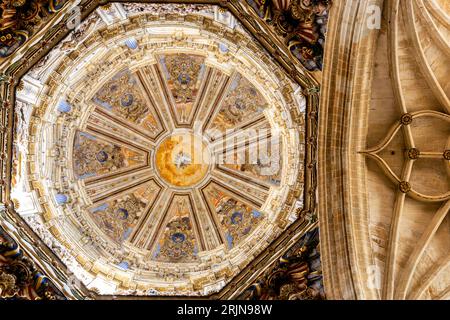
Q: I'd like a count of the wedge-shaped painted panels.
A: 8